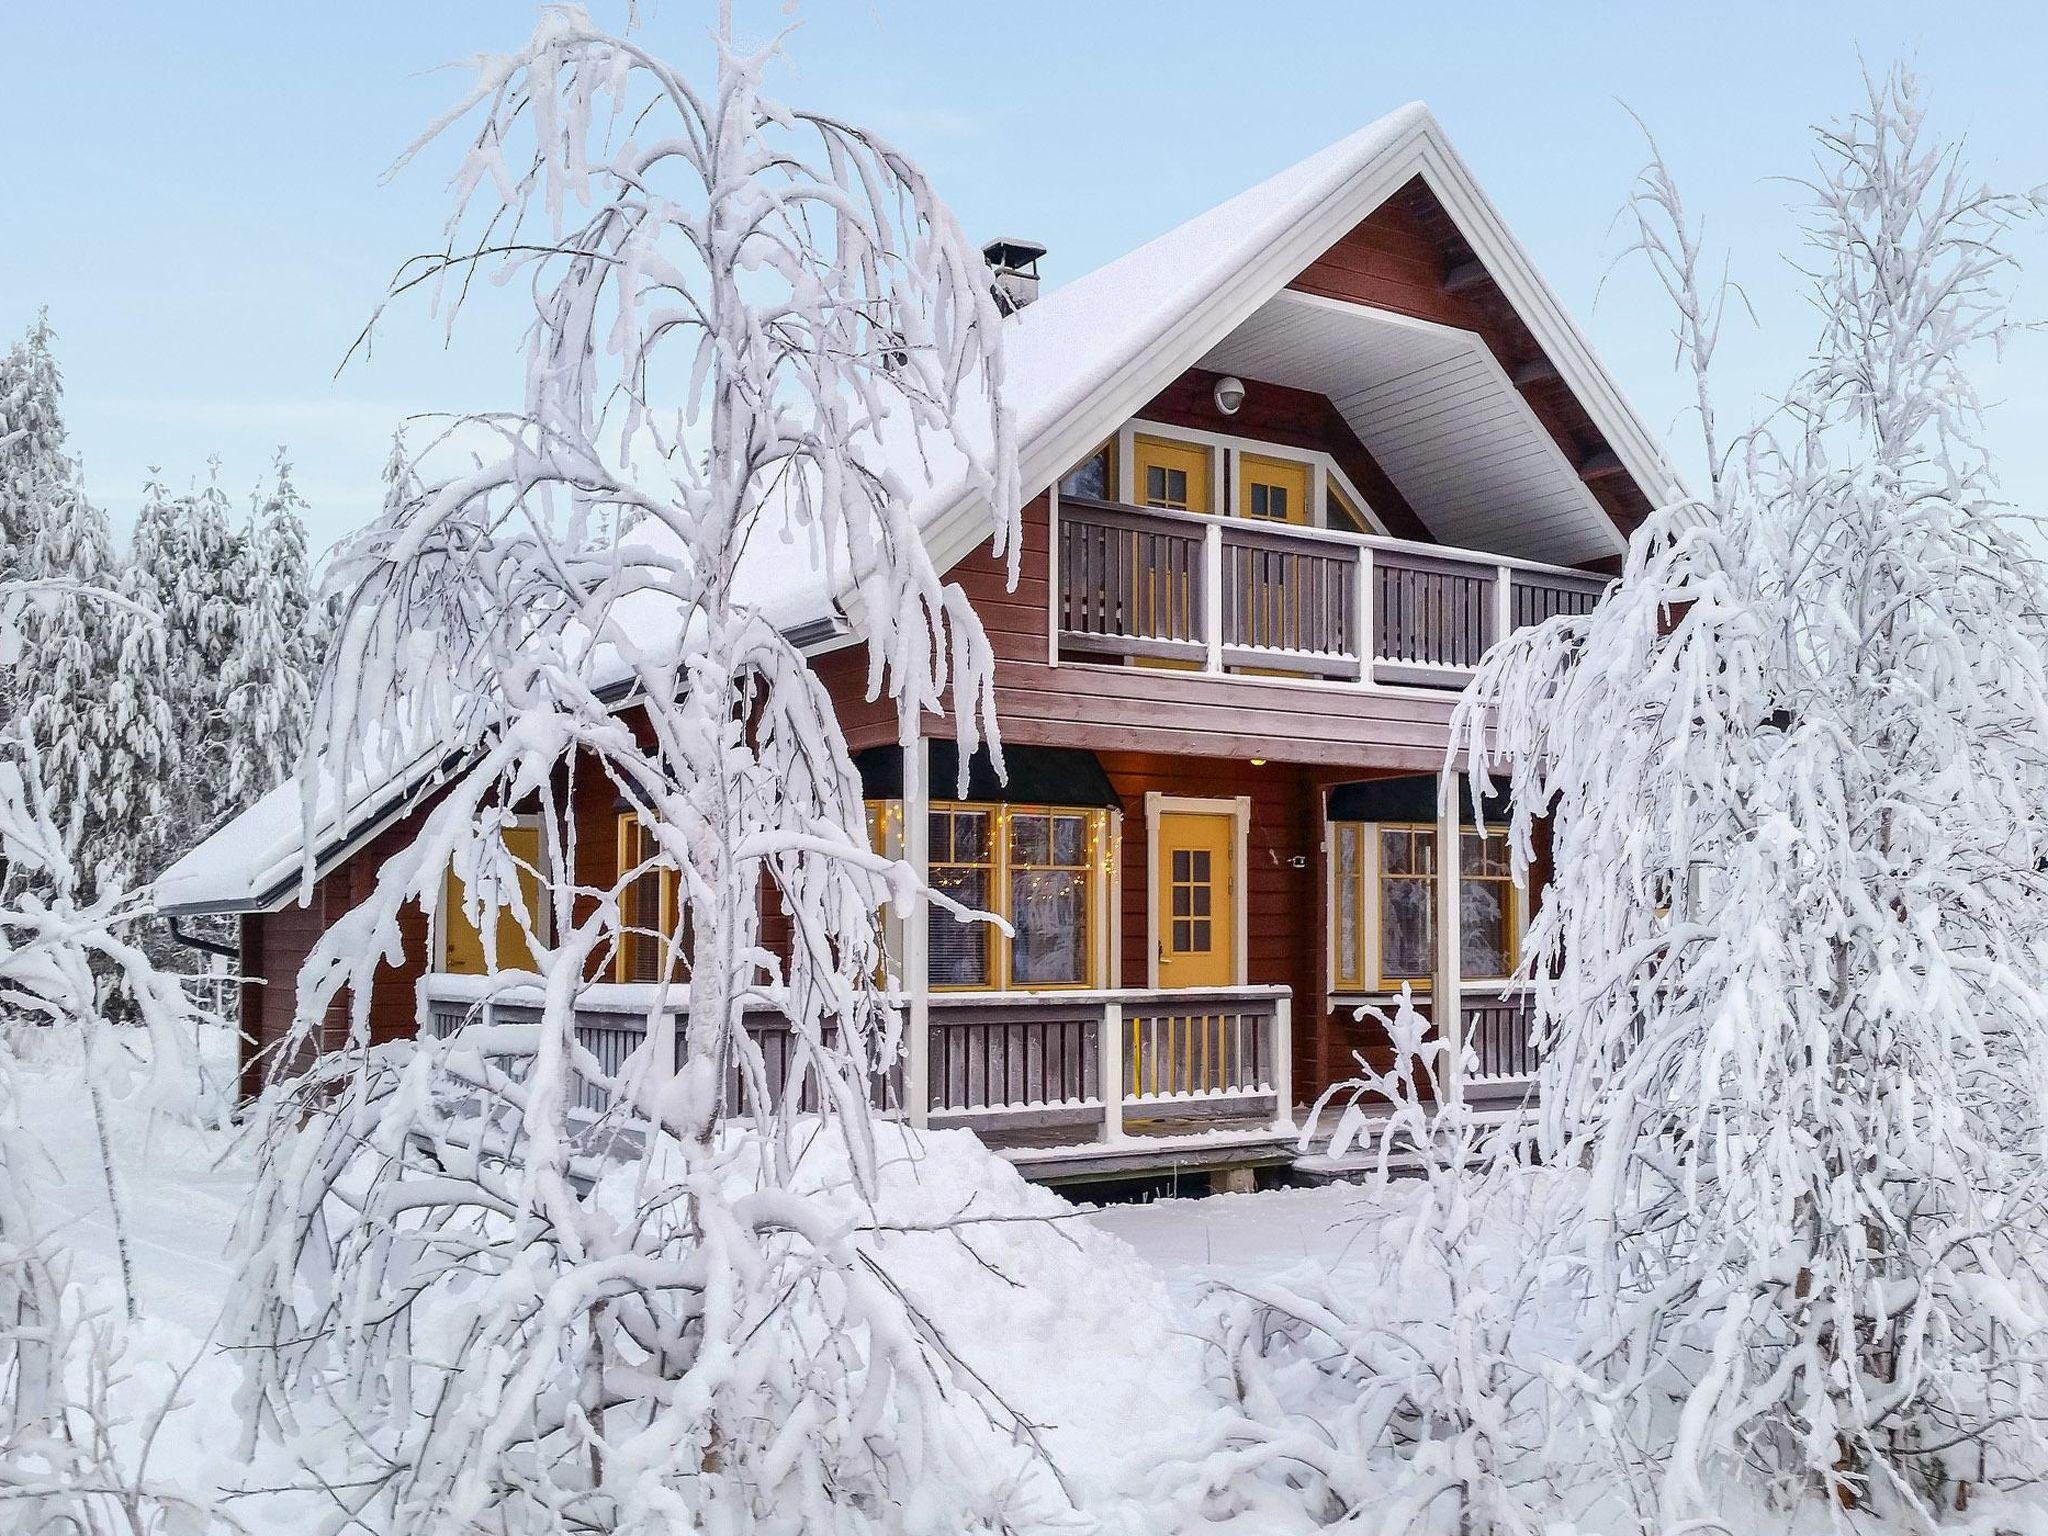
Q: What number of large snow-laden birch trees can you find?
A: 2